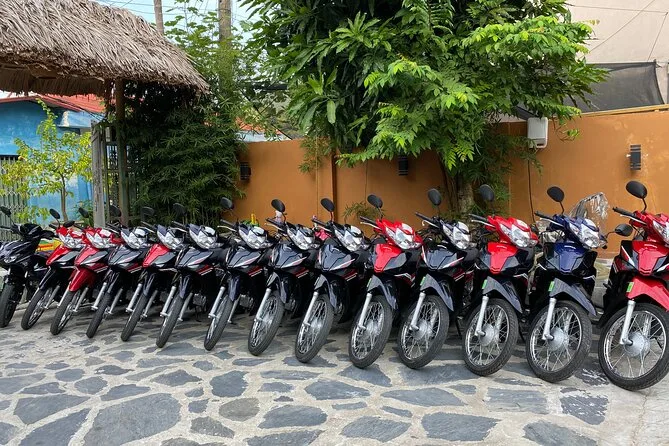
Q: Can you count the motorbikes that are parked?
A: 14